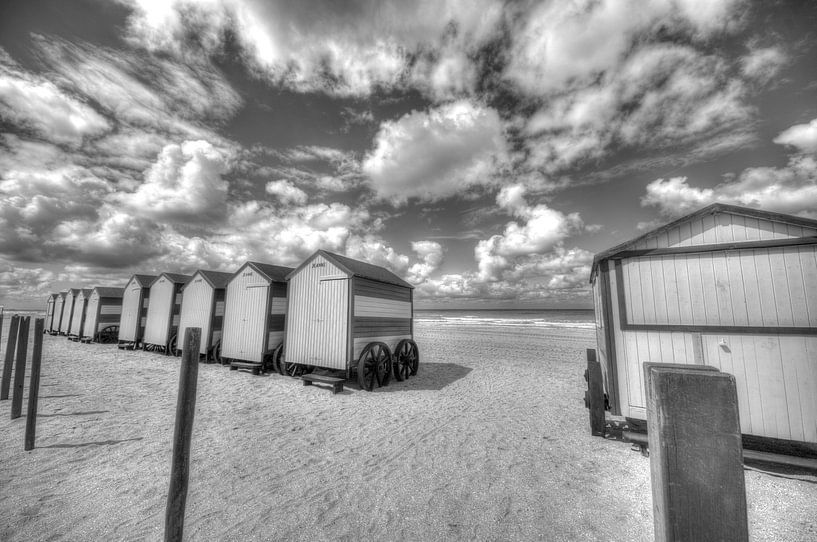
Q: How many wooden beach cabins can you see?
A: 11